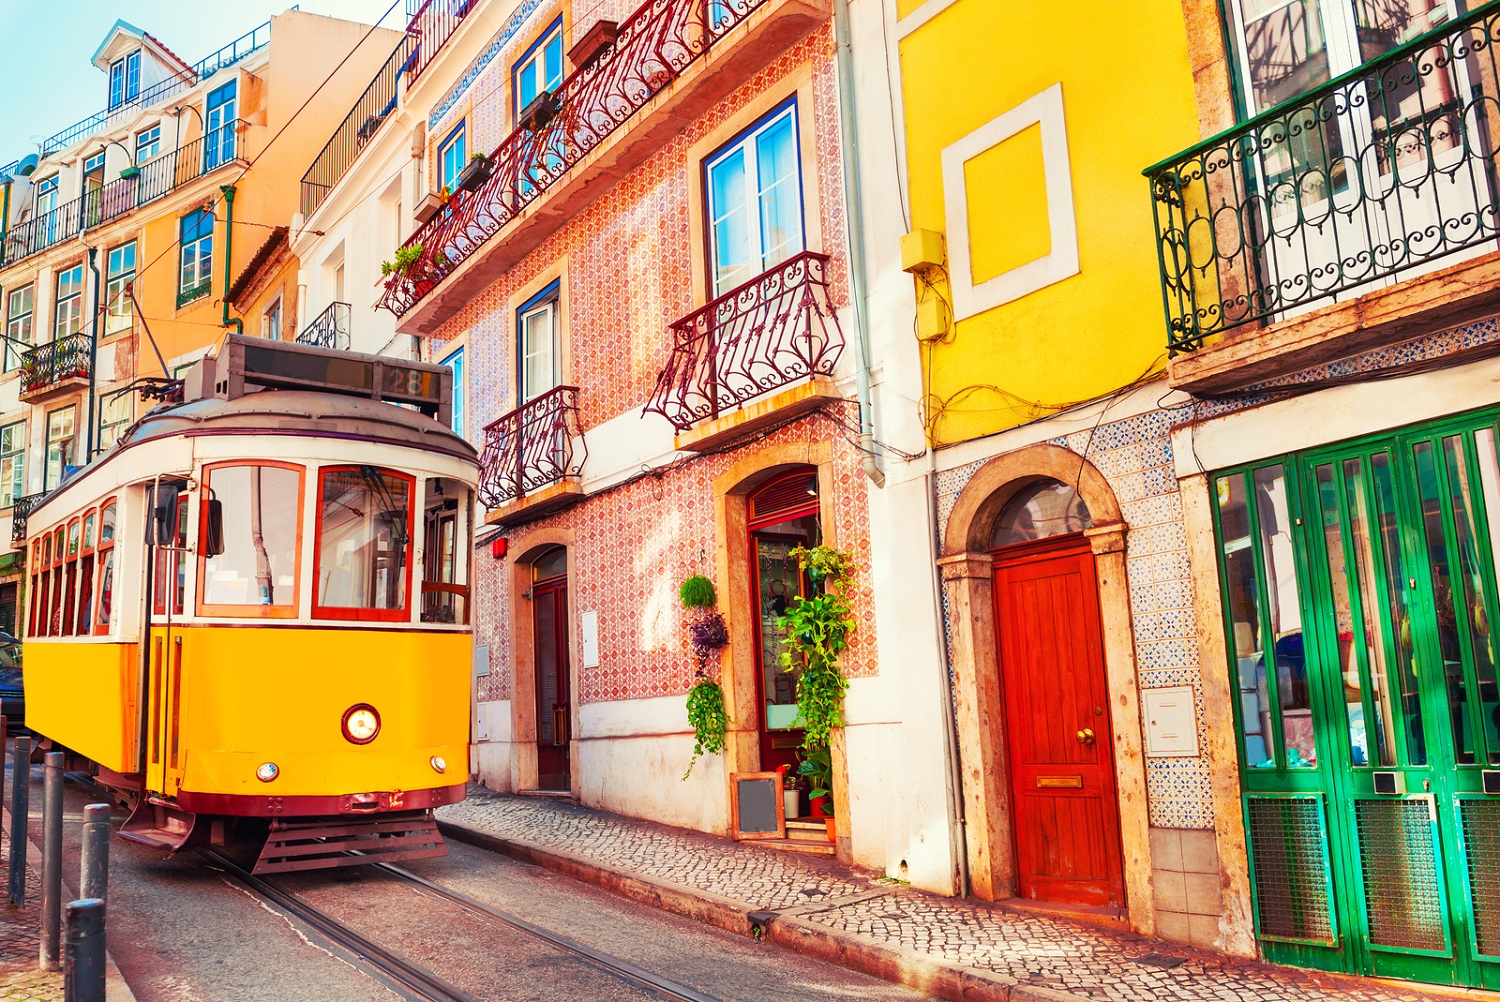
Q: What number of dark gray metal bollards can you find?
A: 4